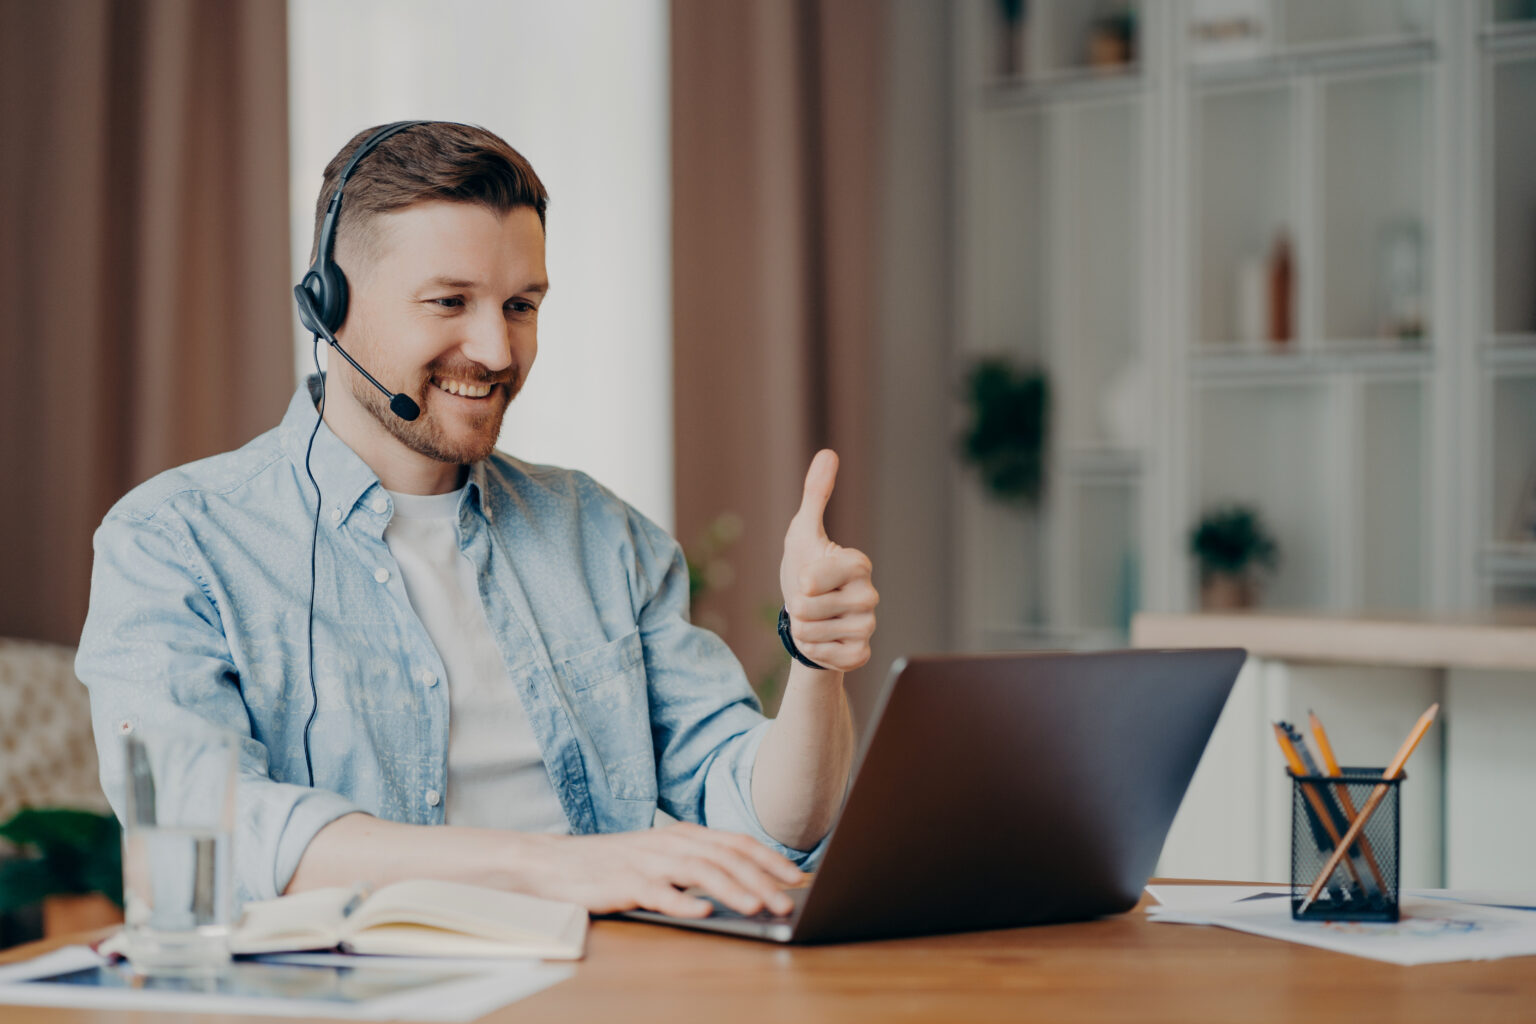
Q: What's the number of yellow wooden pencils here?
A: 3